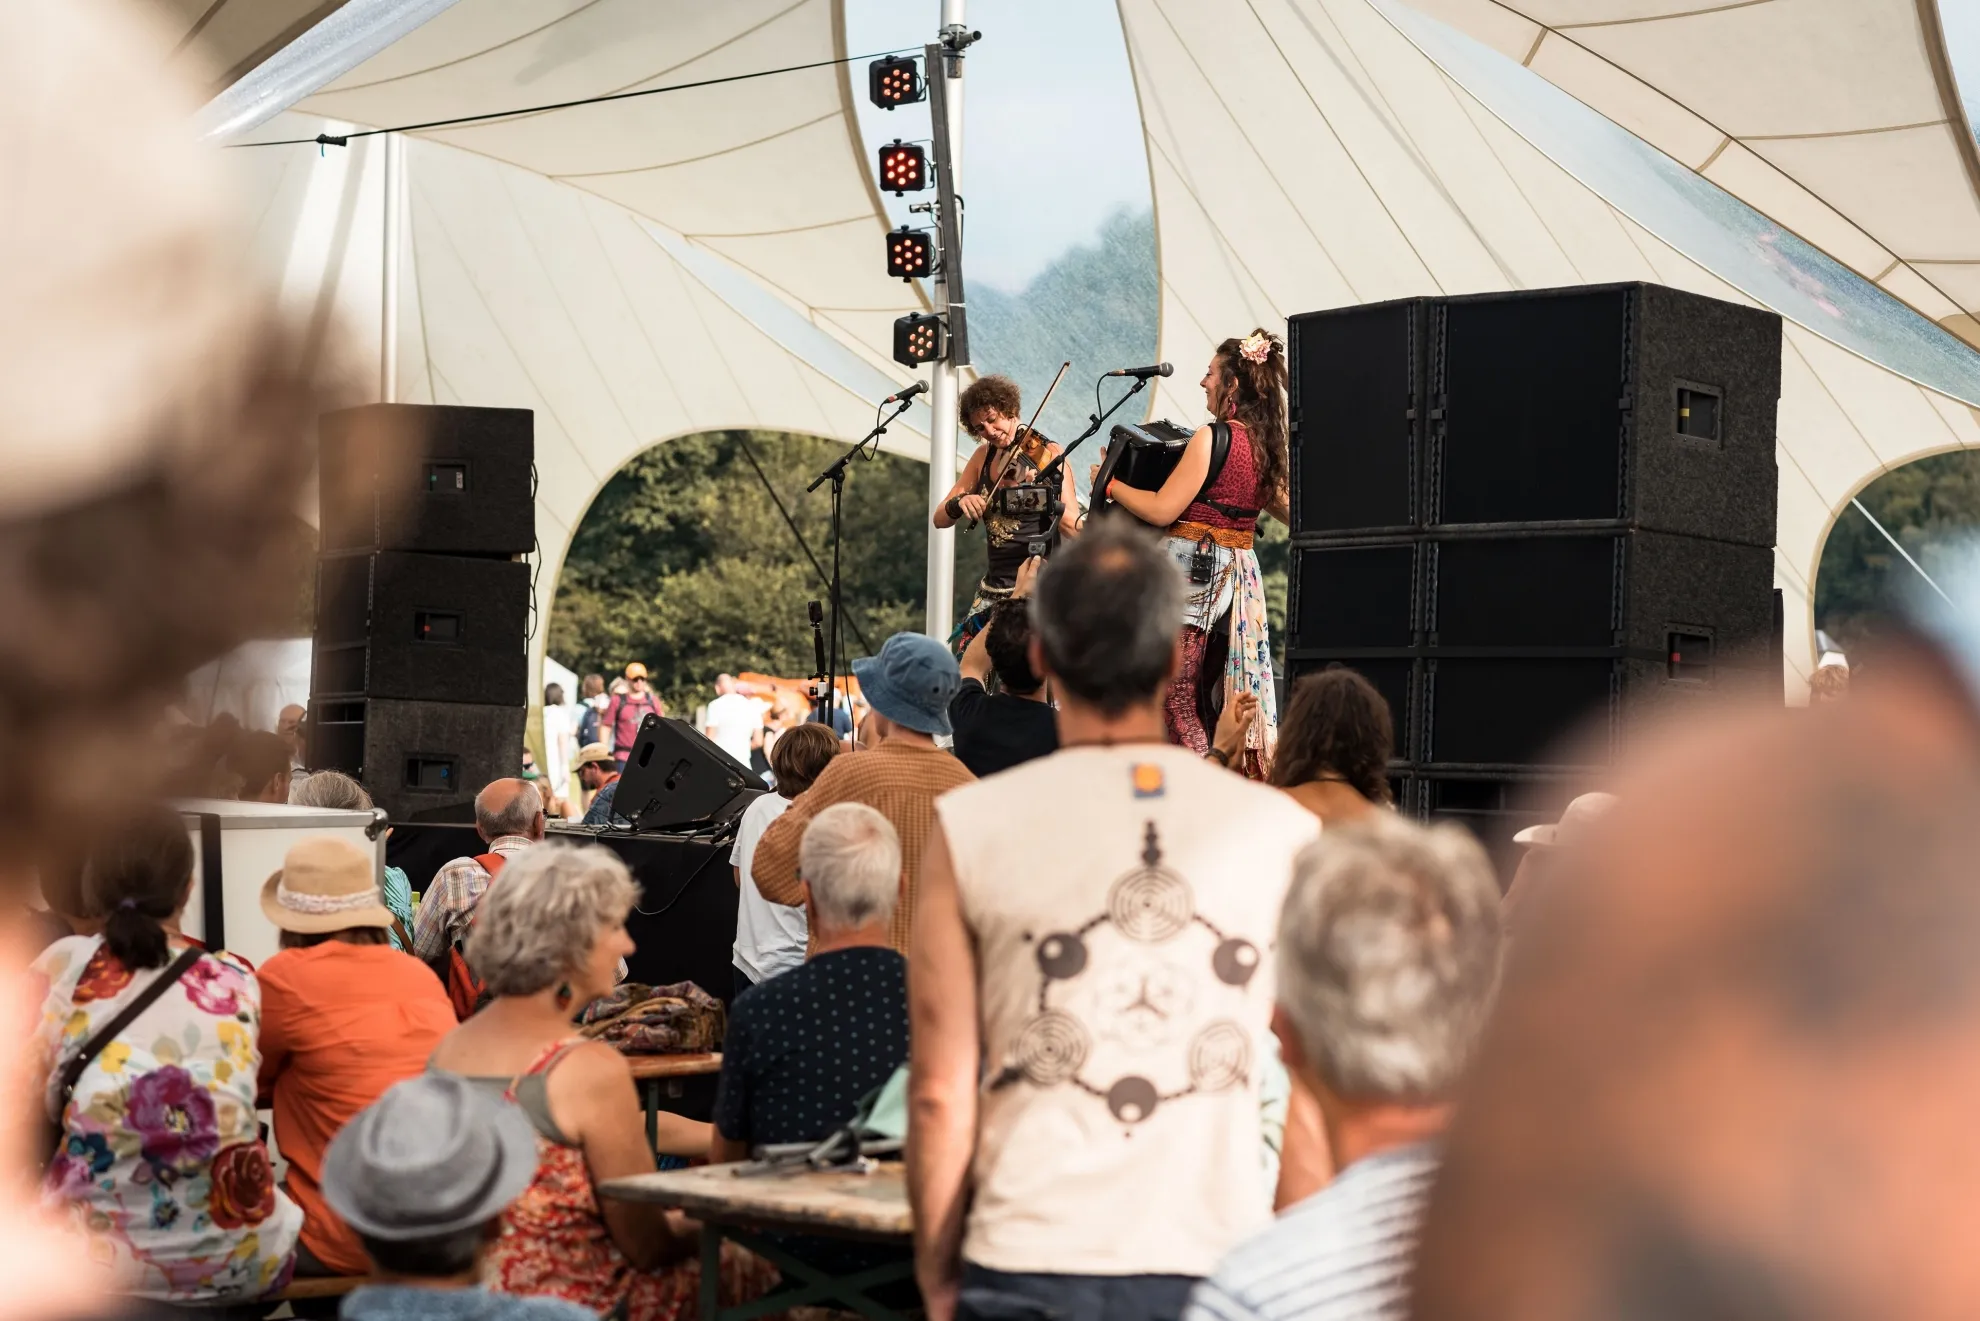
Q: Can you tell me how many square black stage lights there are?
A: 4